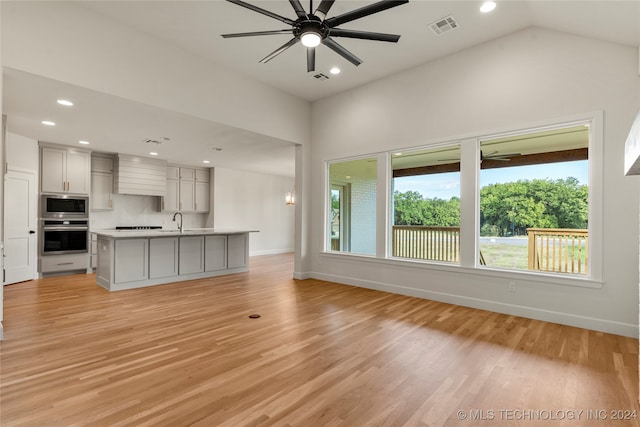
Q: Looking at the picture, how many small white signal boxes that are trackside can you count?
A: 0